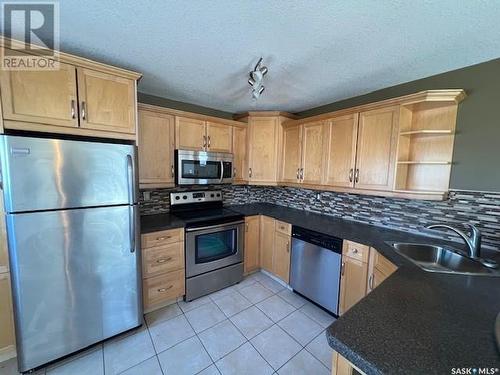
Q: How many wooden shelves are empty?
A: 3